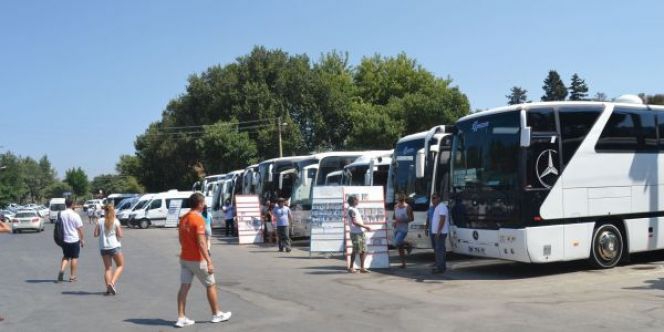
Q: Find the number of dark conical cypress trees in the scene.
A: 3